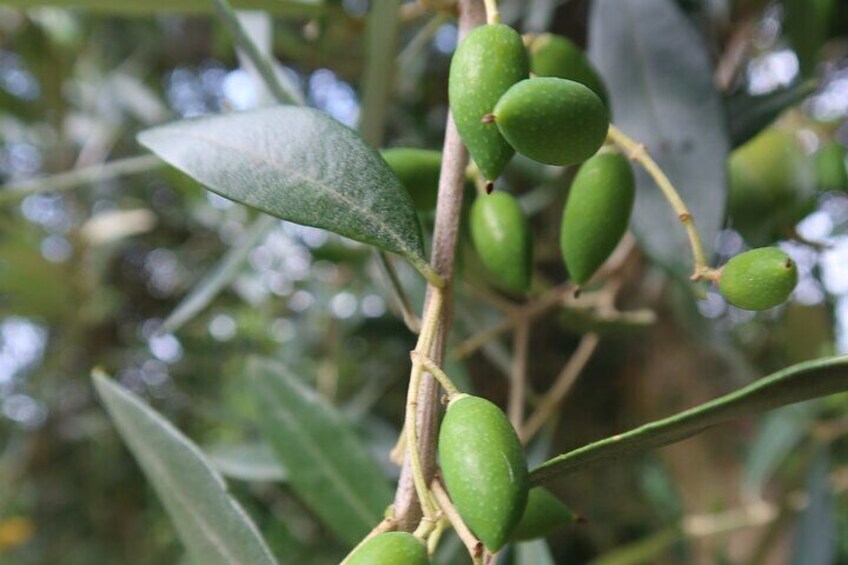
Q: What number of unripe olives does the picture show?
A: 10